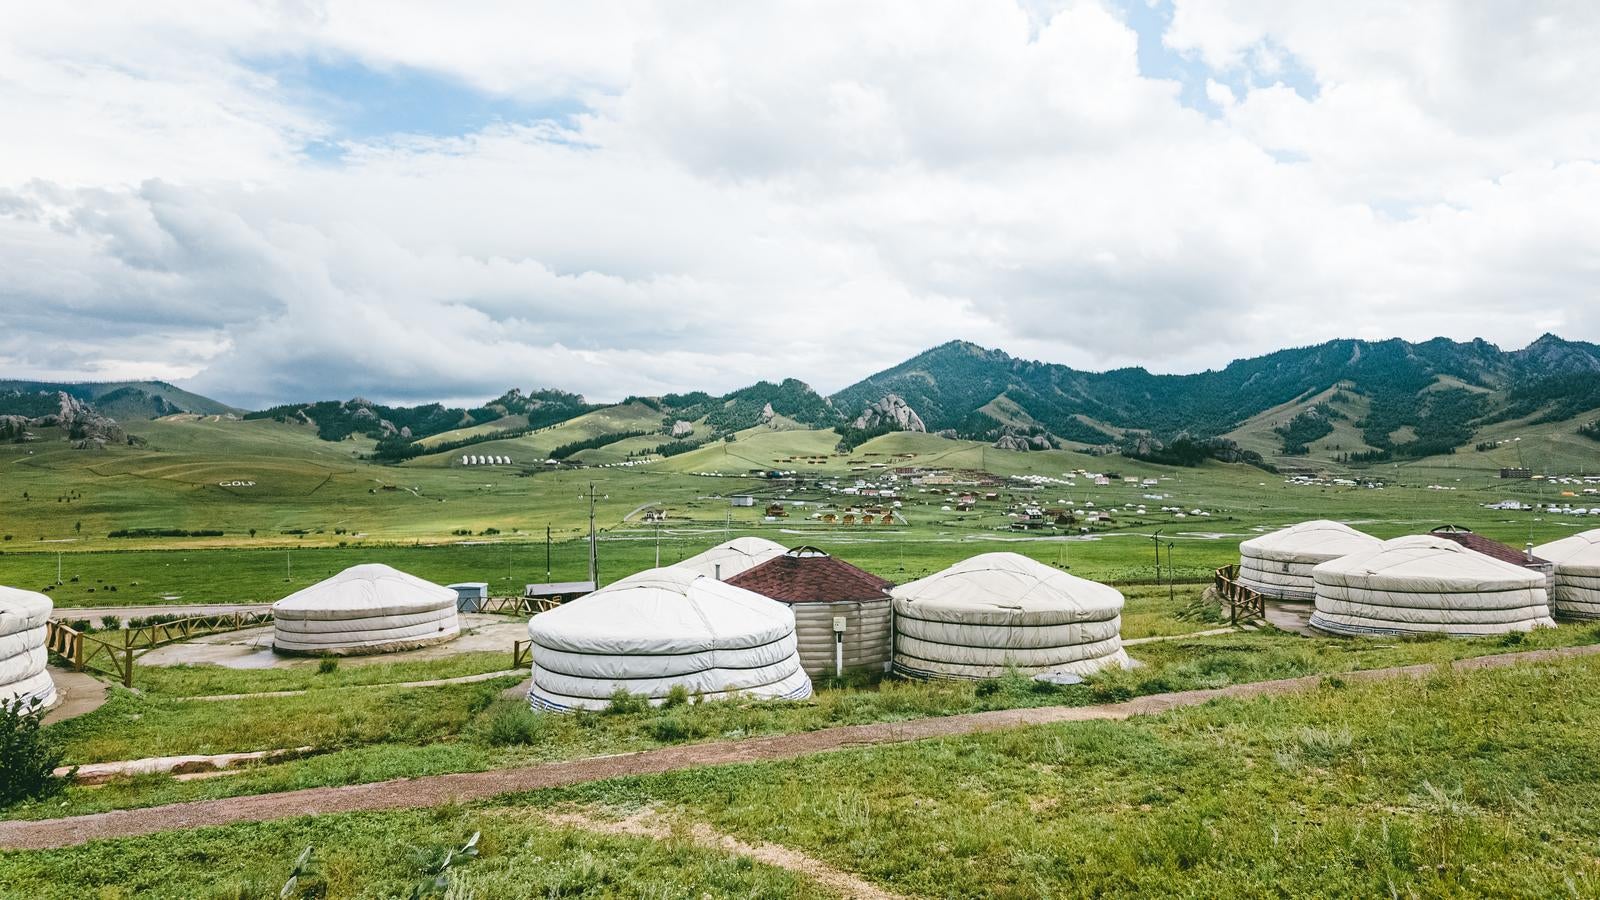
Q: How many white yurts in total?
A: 8